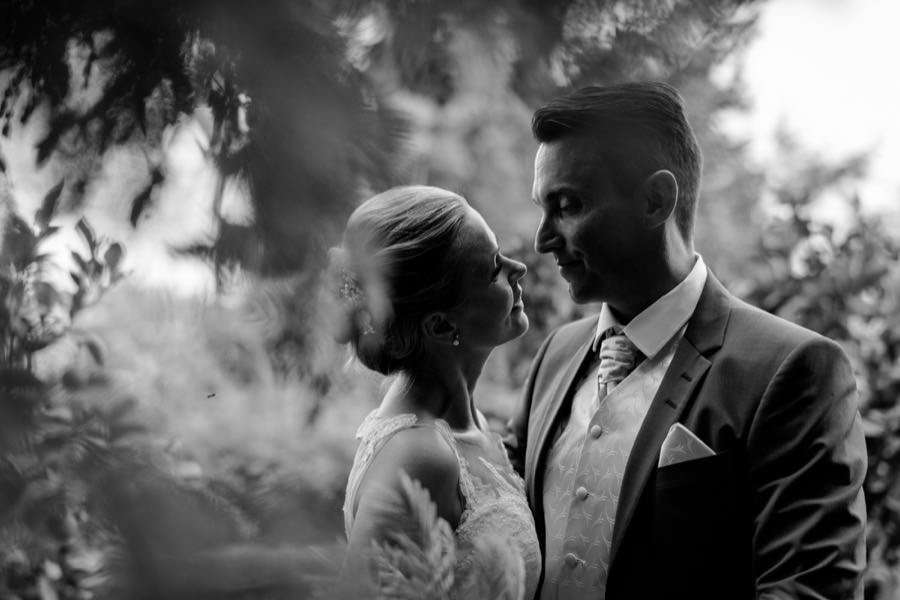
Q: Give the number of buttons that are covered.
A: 3